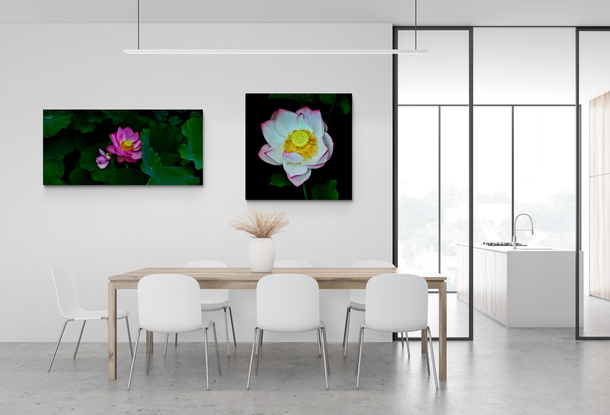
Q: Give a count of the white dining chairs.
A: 7